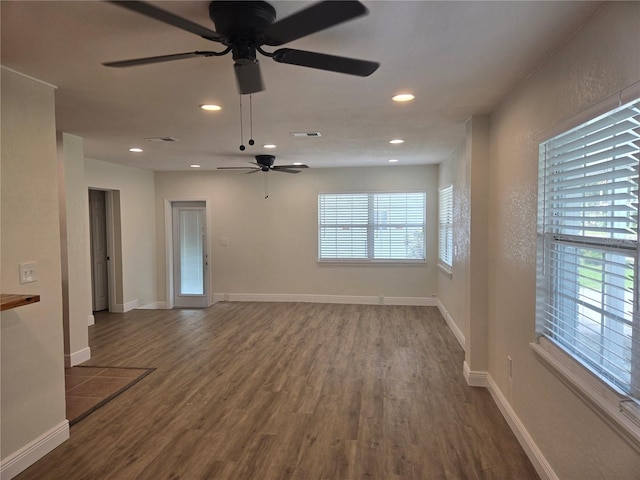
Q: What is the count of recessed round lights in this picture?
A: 8